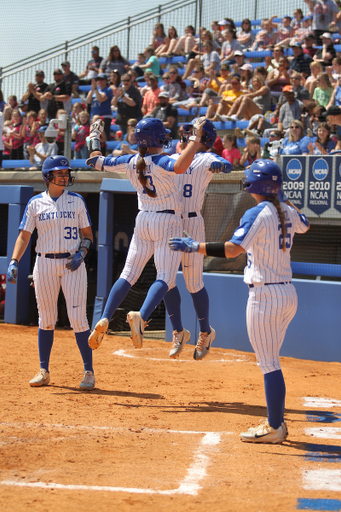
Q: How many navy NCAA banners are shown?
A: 3